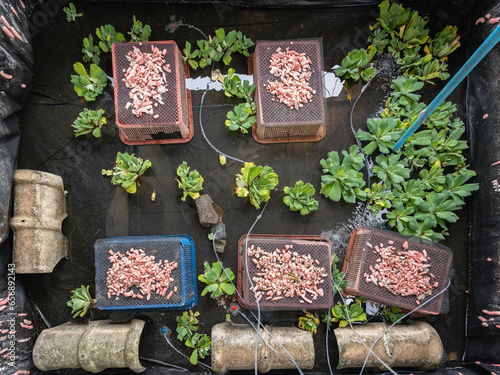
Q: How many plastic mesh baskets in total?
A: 5